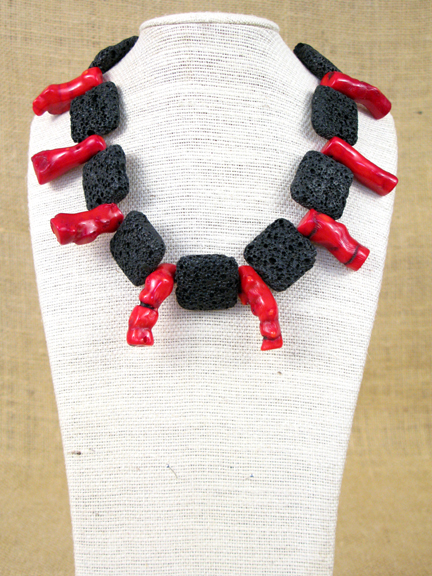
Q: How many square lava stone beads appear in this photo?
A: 9